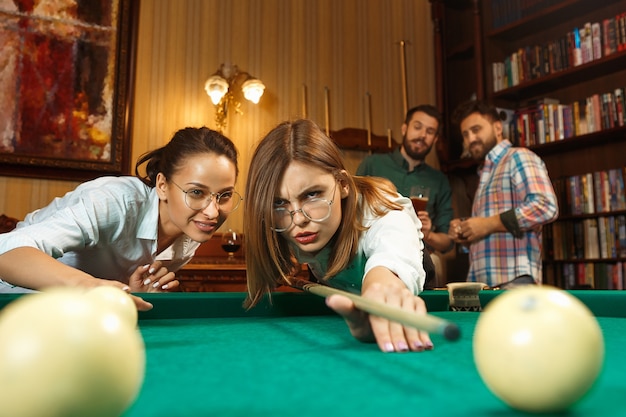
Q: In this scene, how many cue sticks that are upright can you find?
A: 5